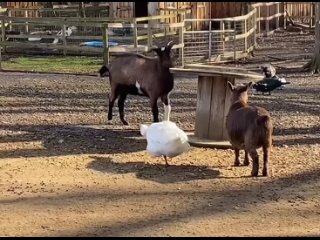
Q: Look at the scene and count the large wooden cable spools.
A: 1